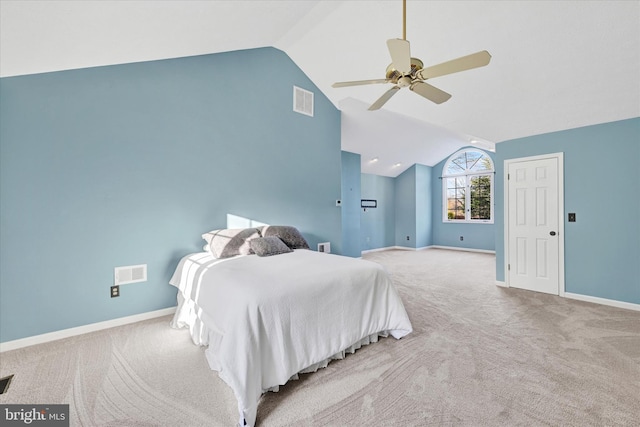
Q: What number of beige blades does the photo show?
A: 5